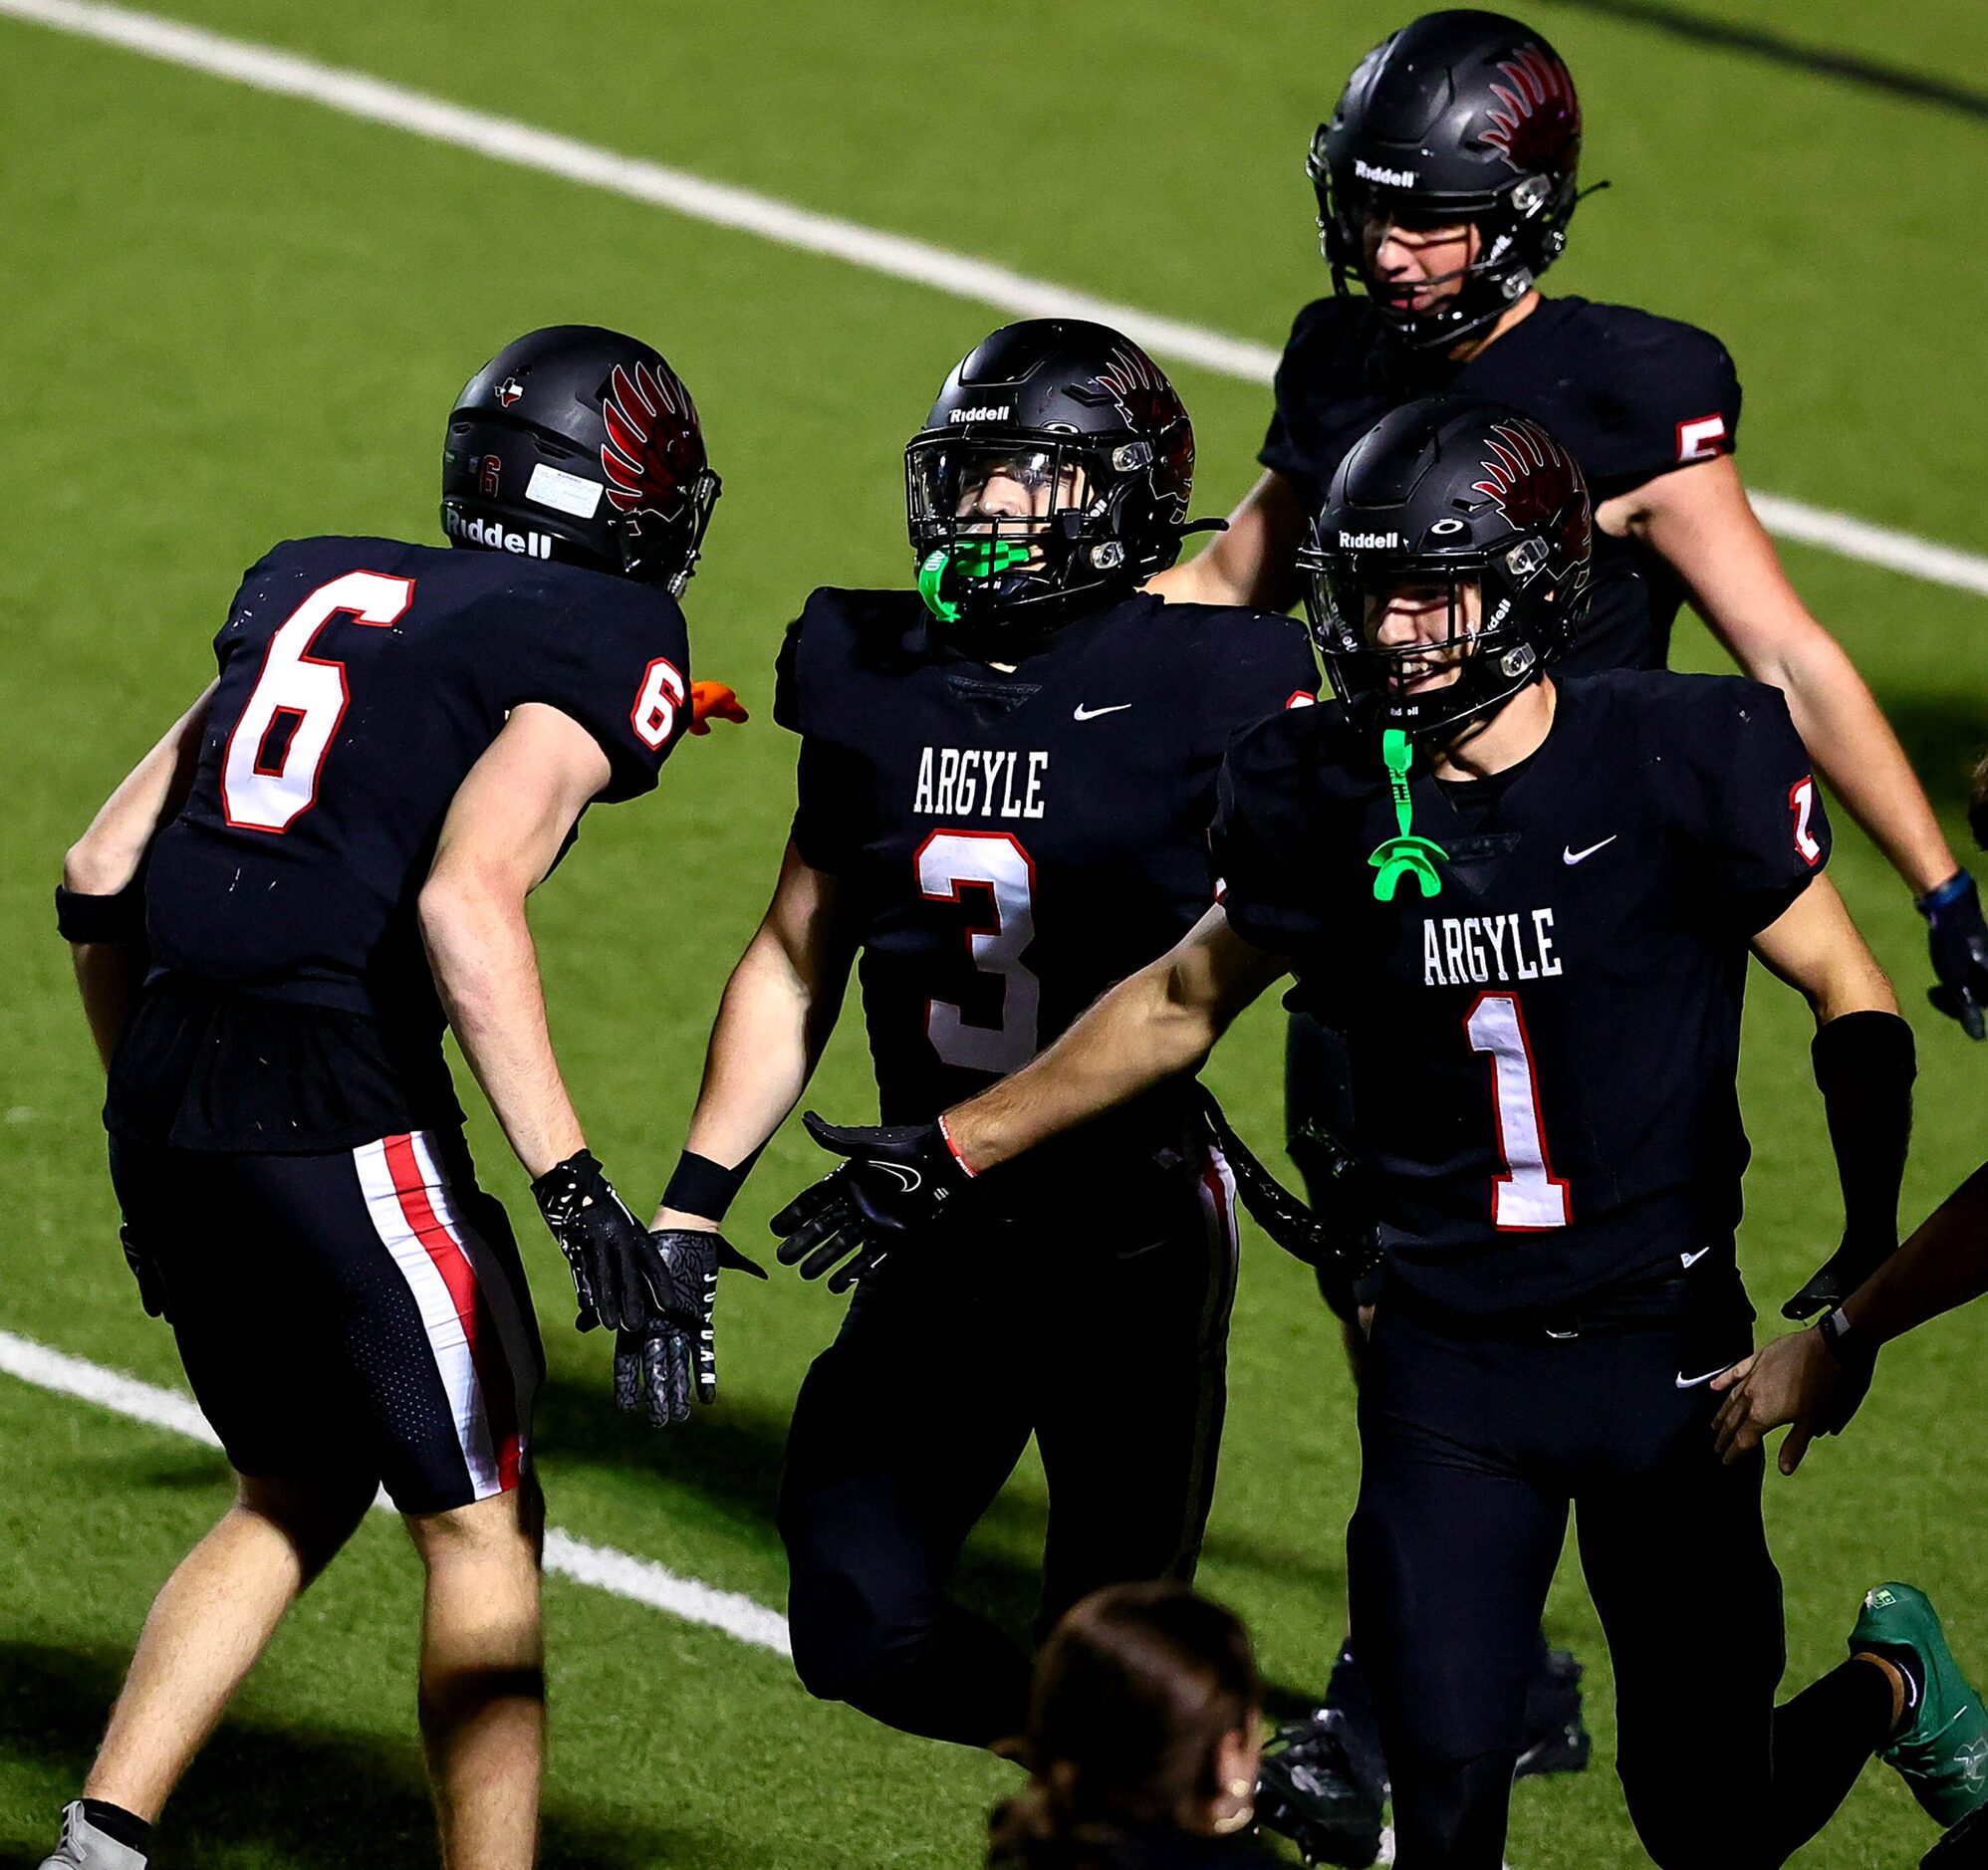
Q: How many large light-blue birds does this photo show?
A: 0